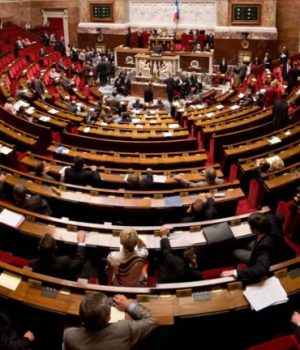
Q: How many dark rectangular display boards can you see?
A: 2